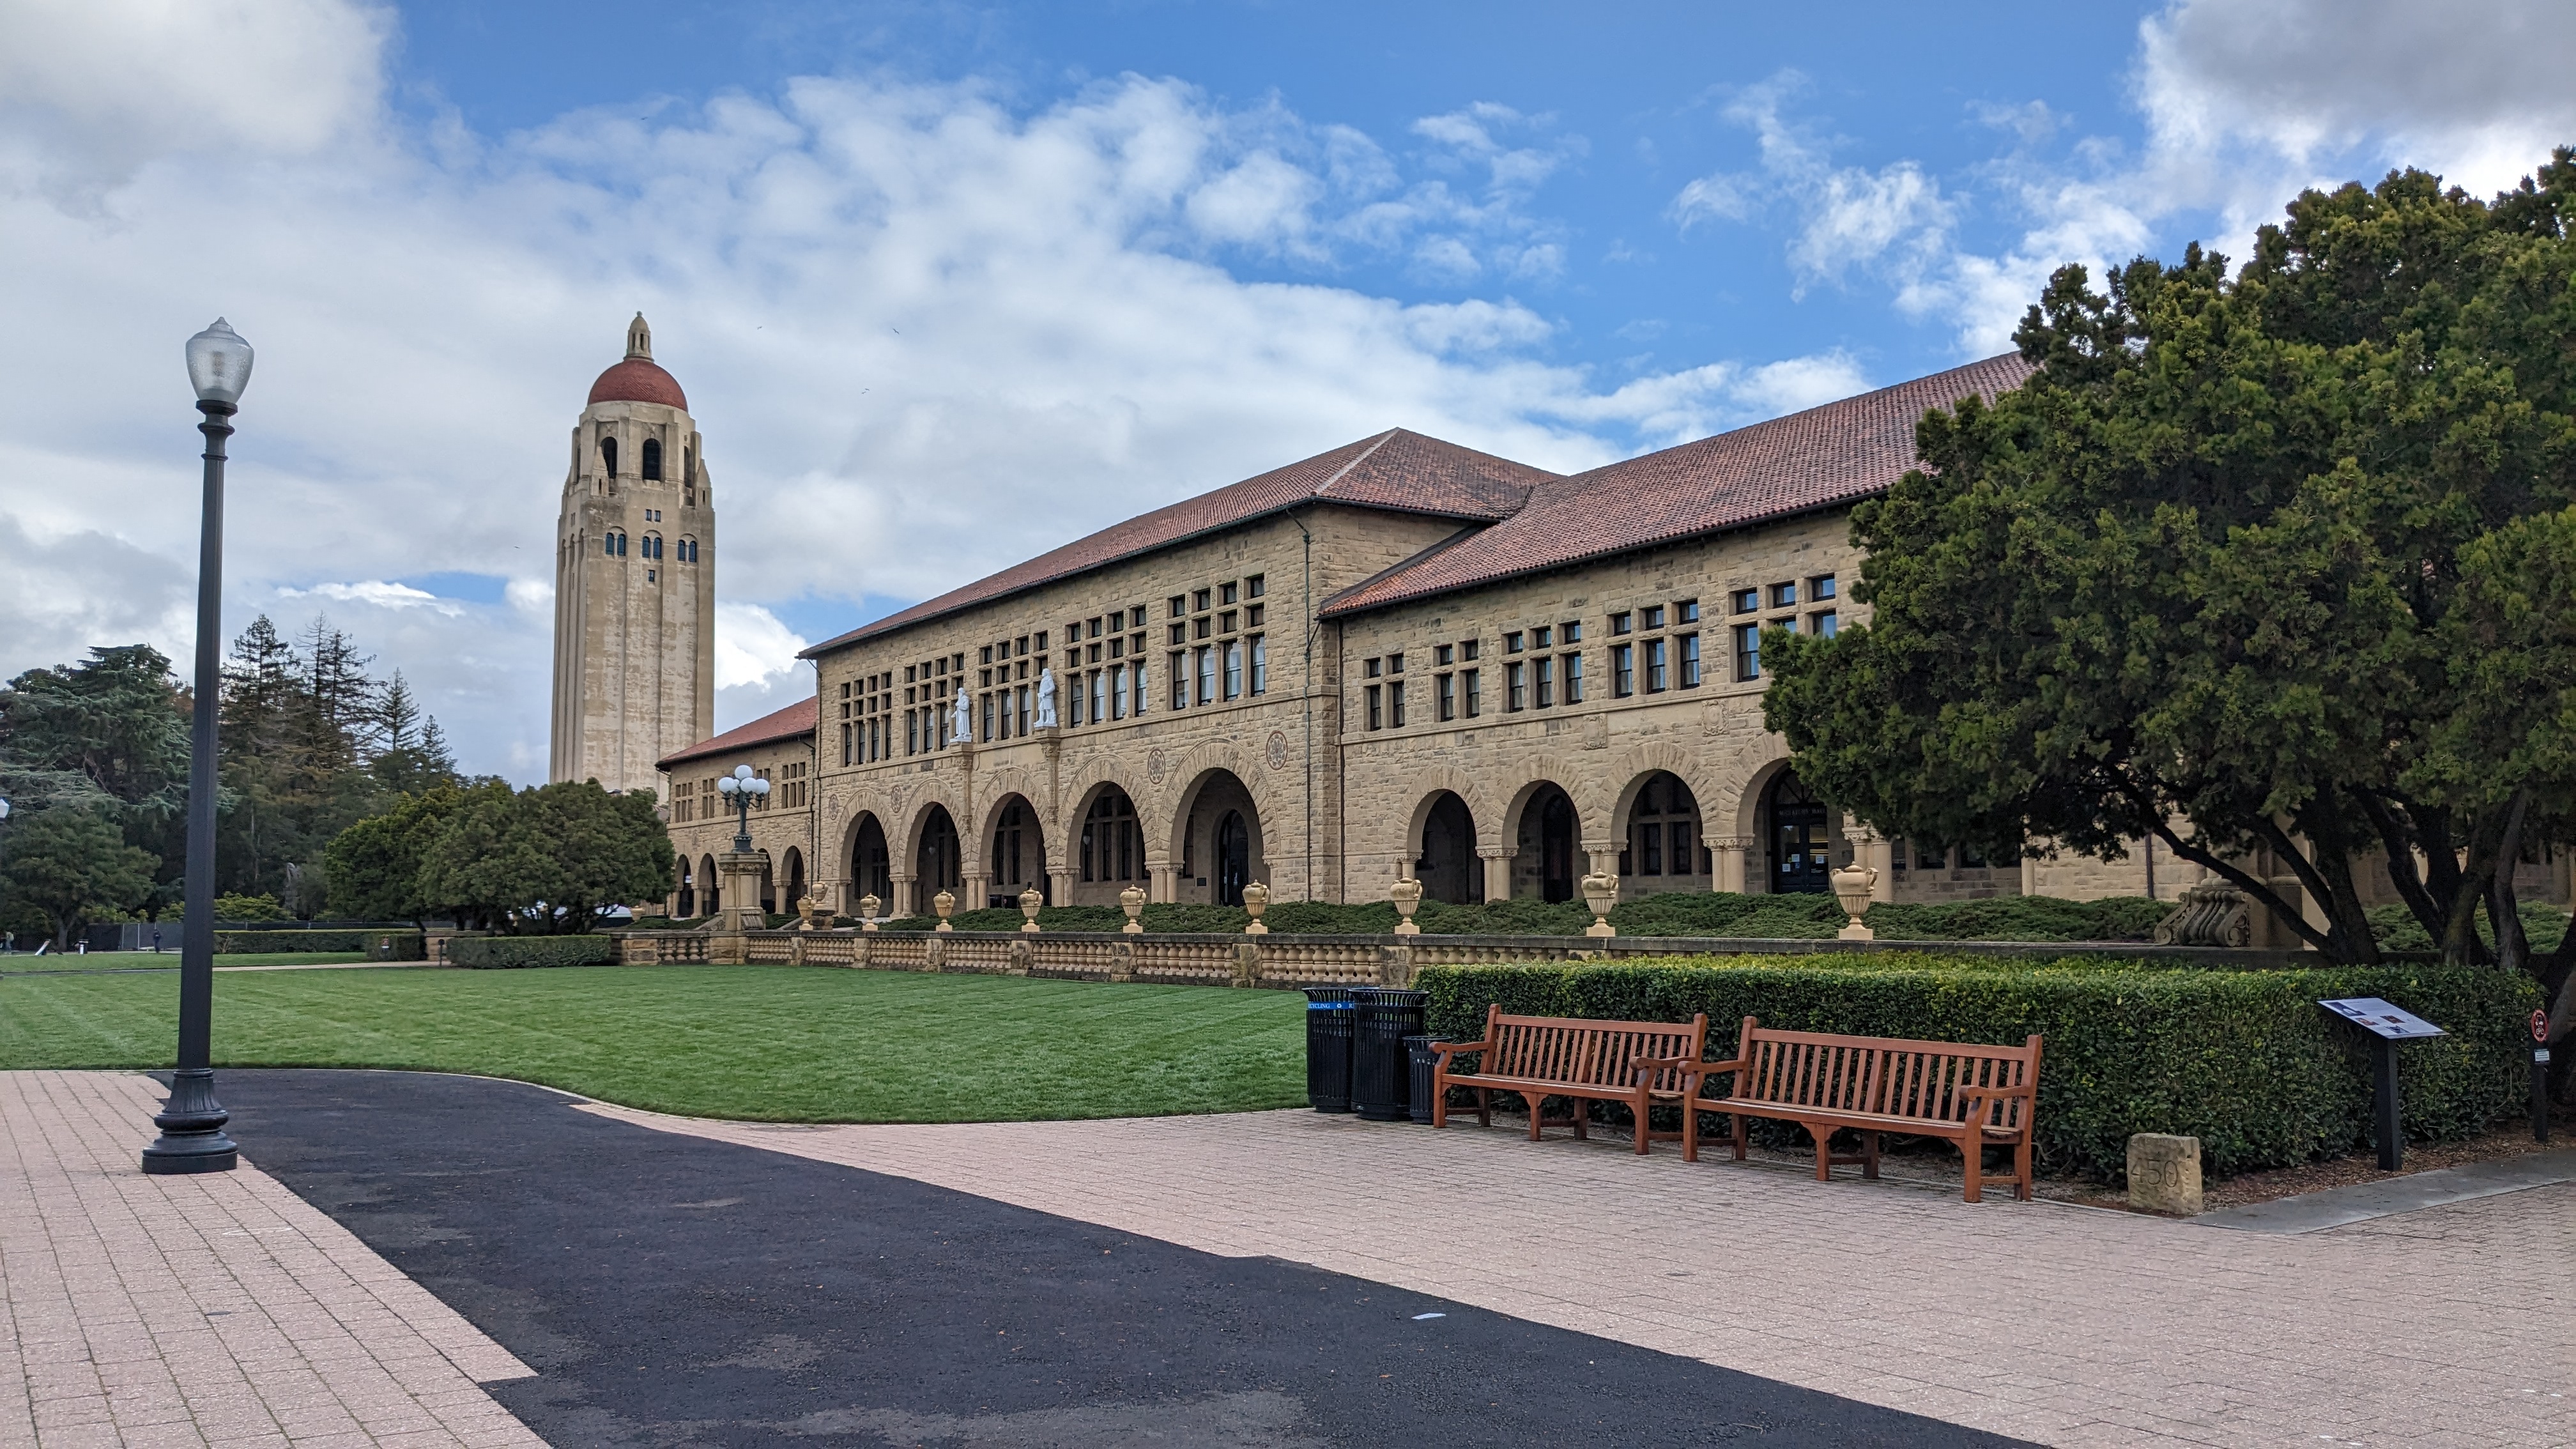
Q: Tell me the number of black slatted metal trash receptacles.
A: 3